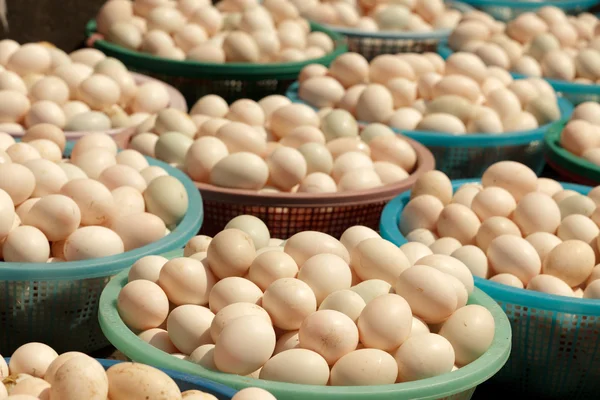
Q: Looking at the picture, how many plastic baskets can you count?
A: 12